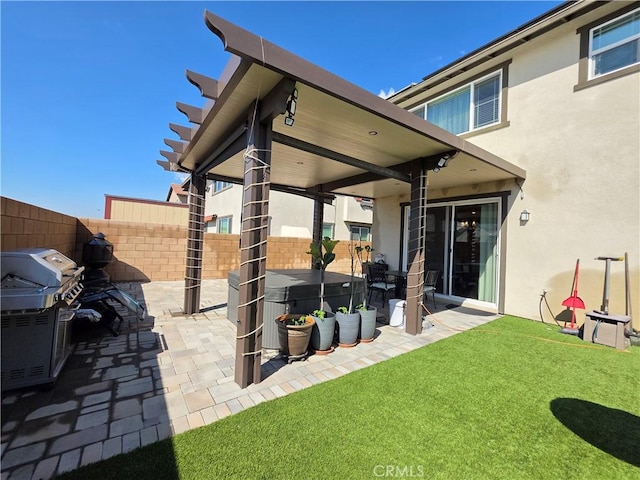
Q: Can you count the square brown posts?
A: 4